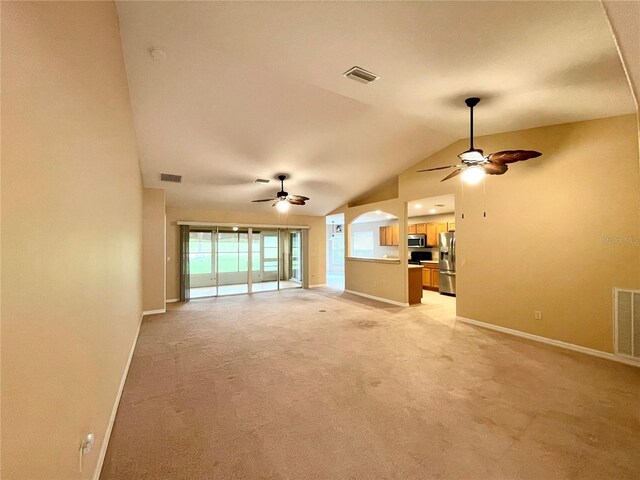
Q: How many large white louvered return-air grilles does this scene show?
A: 1